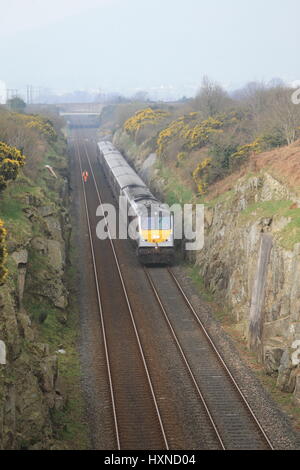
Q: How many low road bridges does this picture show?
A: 1